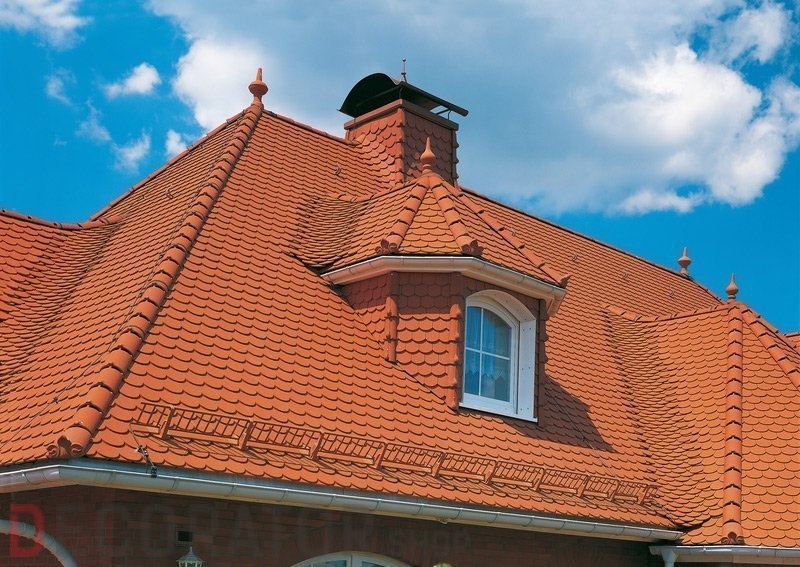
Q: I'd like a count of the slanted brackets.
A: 10